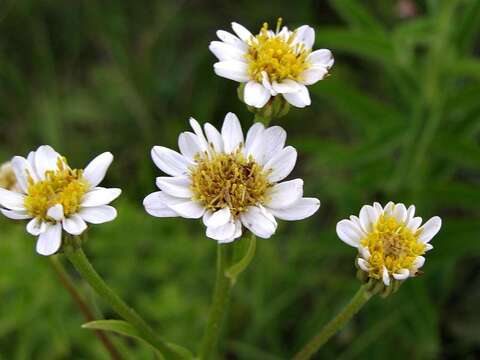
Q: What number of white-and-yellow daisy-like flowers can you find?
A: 4